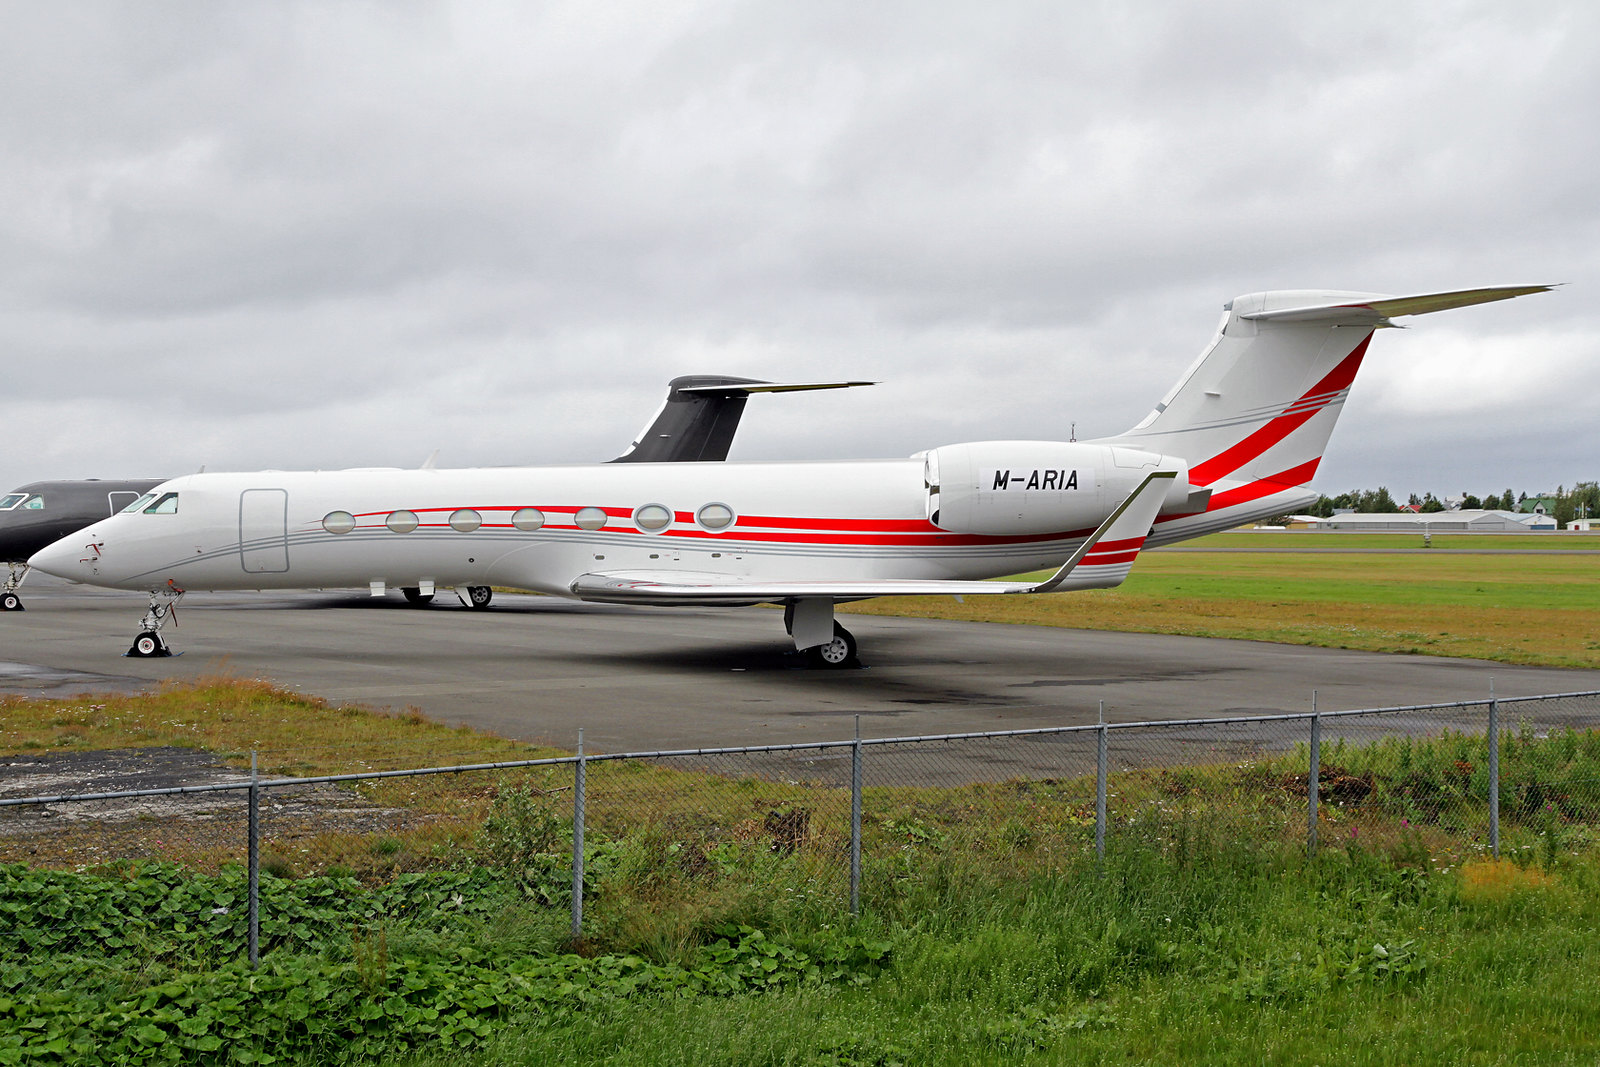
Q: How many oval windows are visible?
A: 7